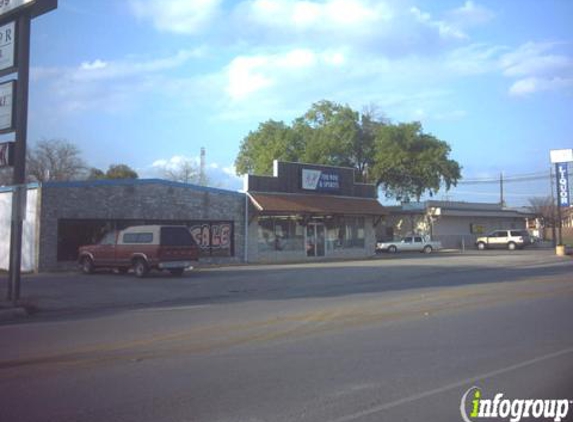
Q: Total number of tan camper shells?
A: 1